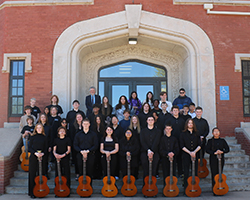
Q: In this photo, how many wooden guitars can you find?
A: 11